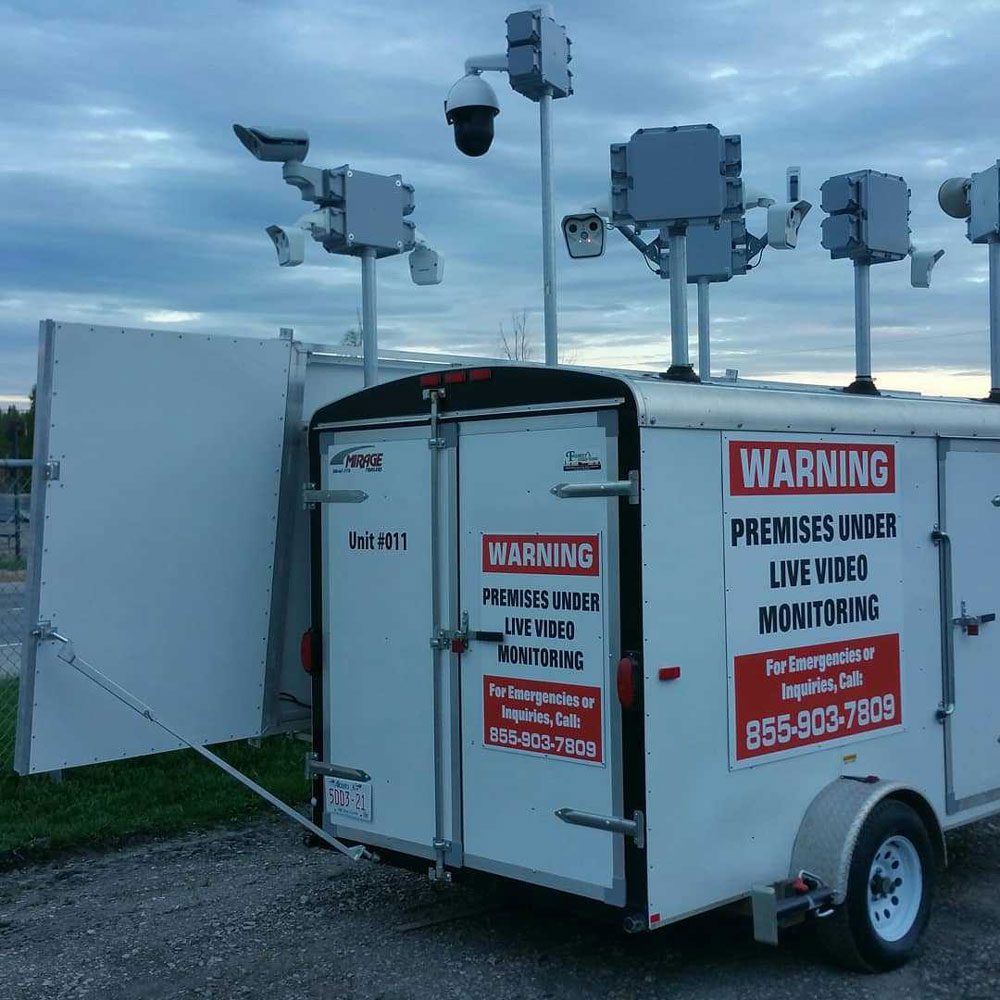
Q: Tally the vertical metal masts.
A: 6